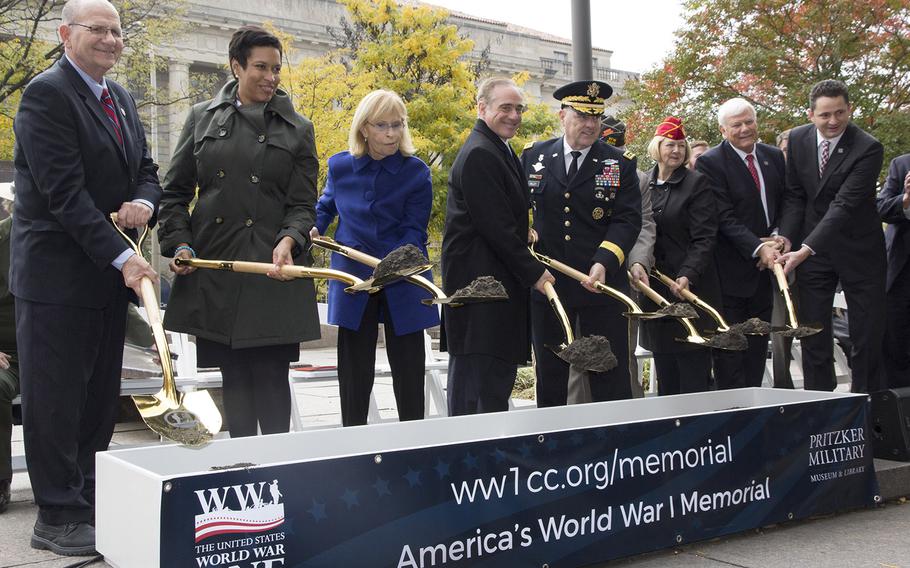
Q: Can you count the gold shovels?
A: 8